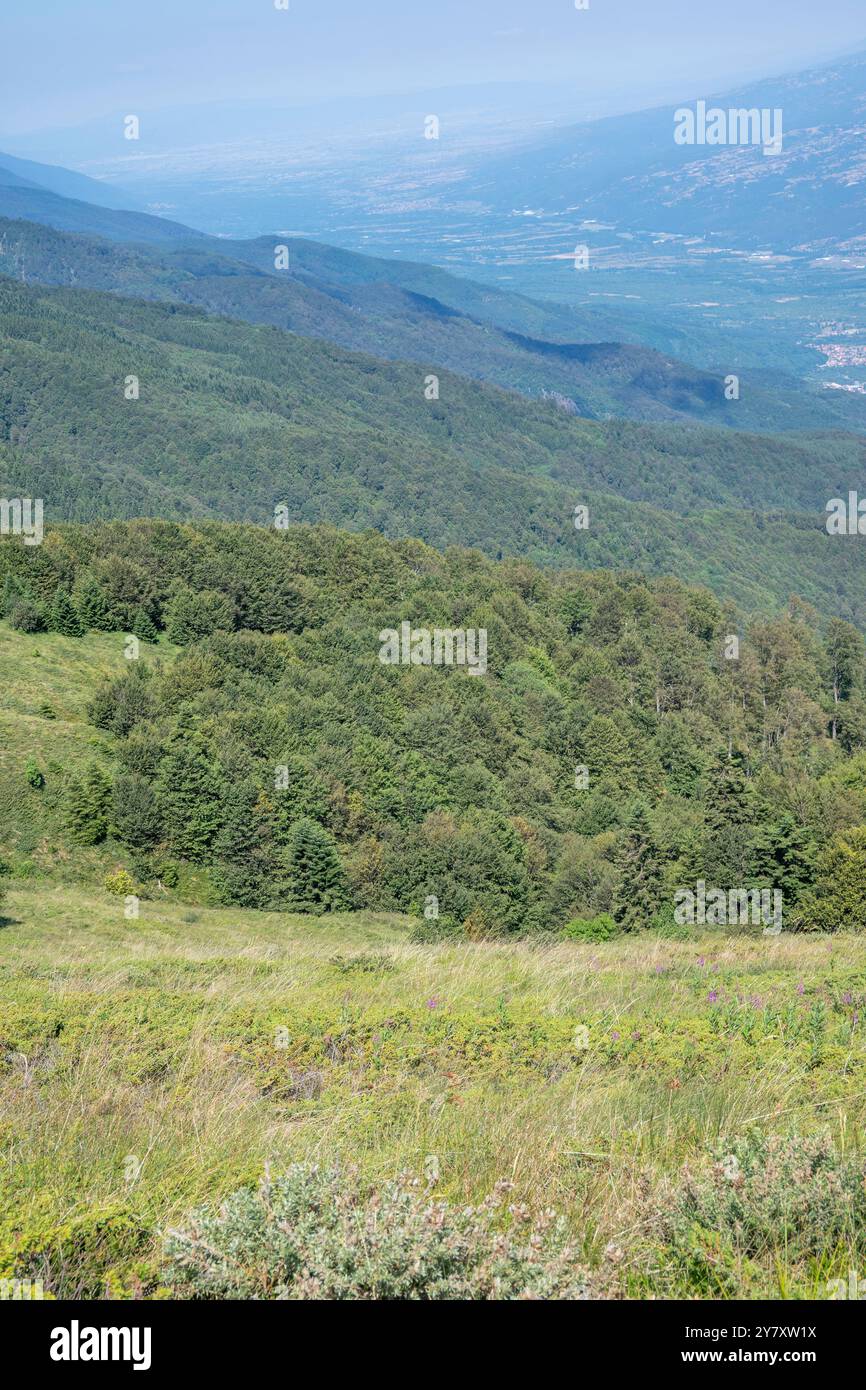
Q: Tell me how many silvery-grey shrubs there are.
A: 2